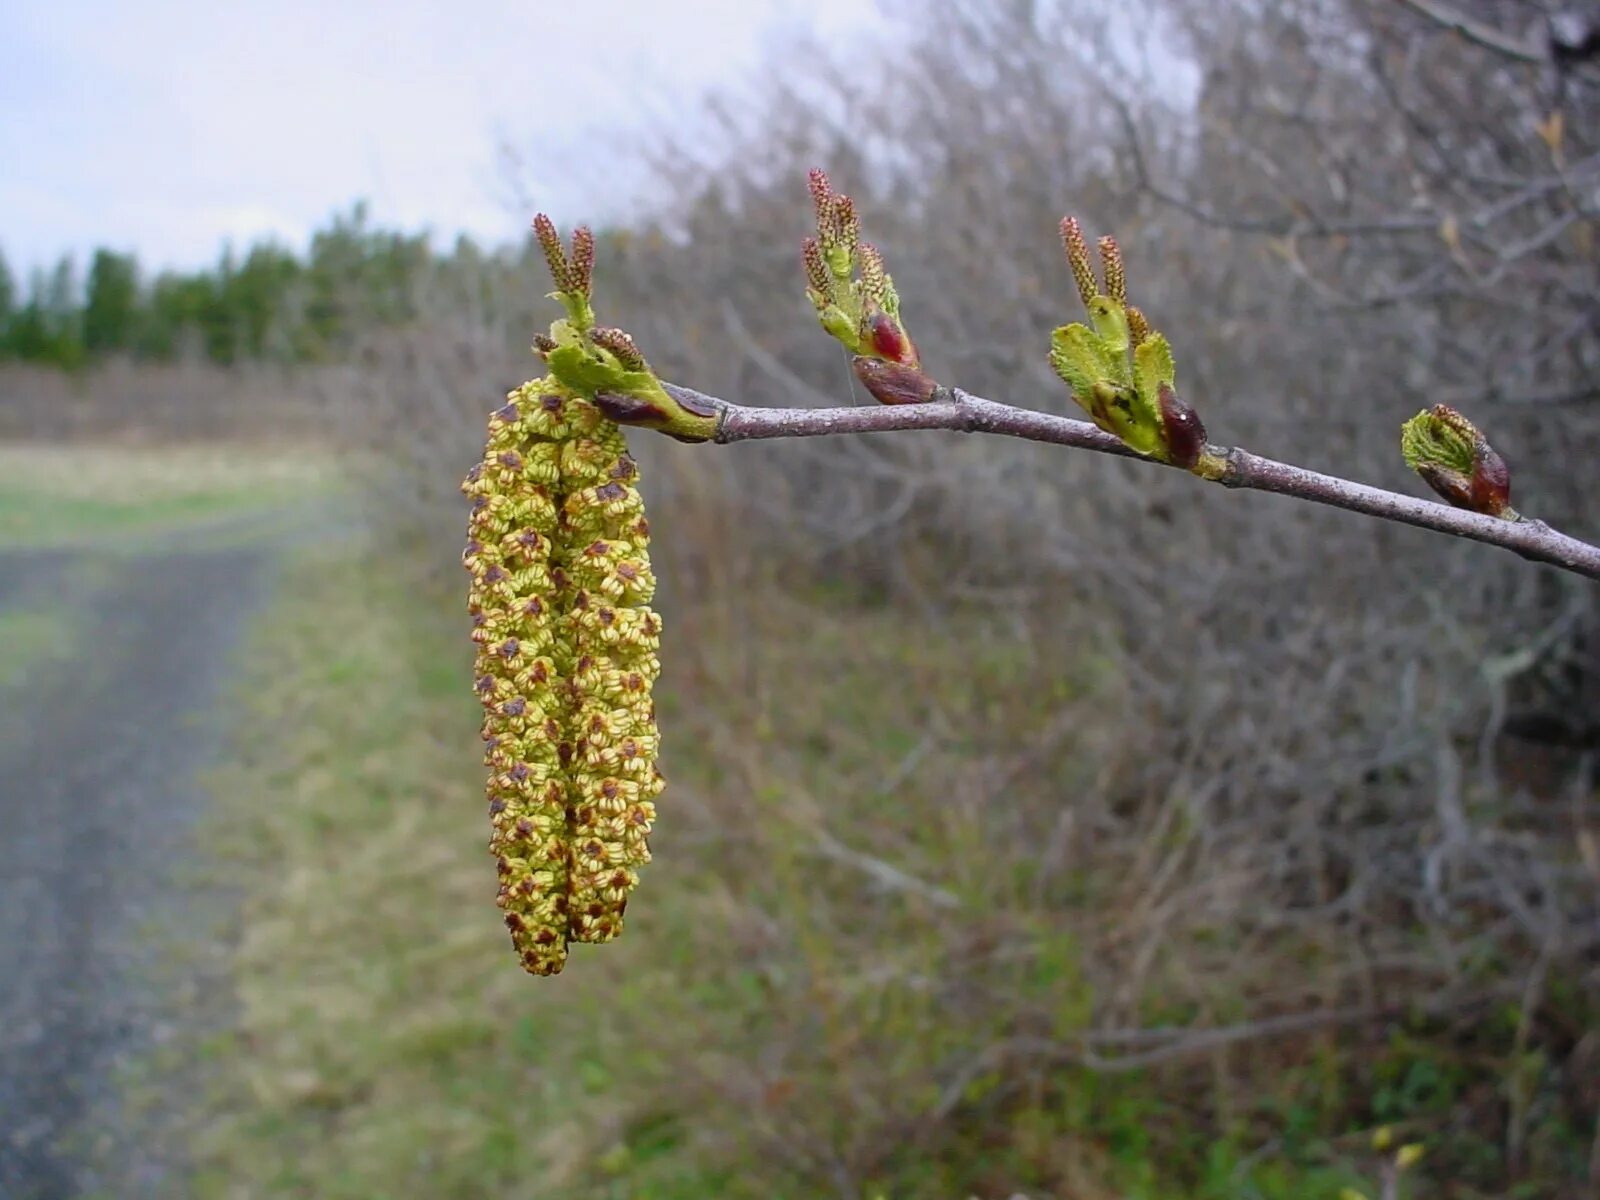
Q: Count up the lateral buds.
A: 3